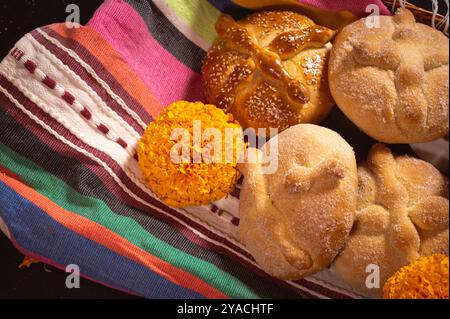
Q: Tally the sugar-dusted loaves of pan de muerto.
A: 3